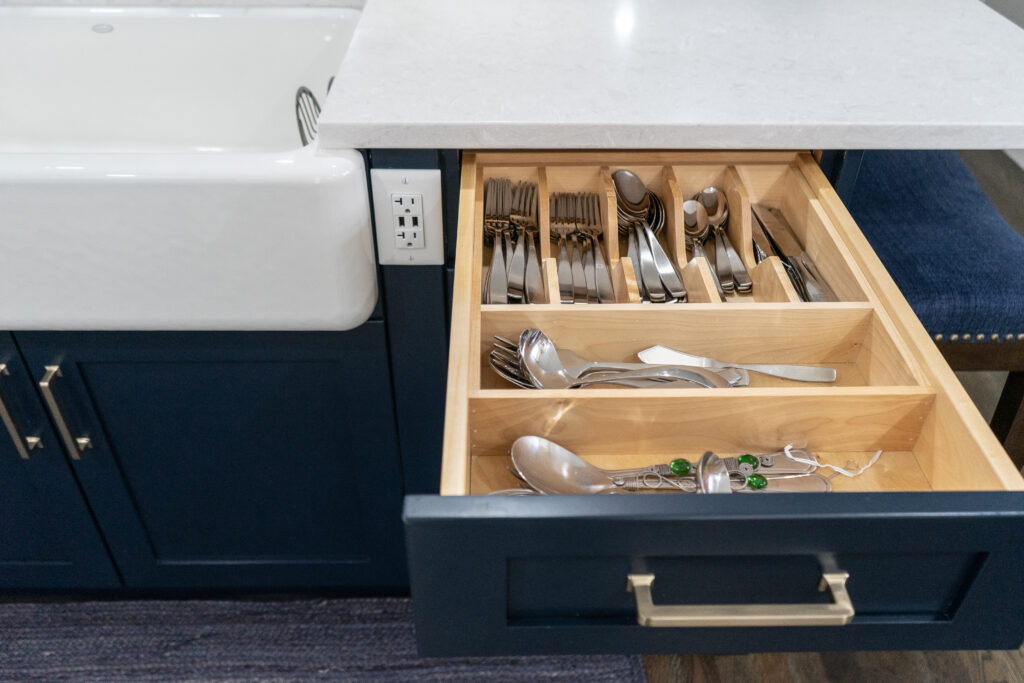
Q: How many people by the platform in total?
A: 0